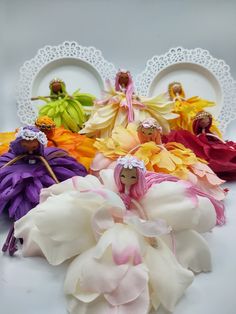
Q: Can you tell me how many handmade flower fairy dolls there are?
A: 8